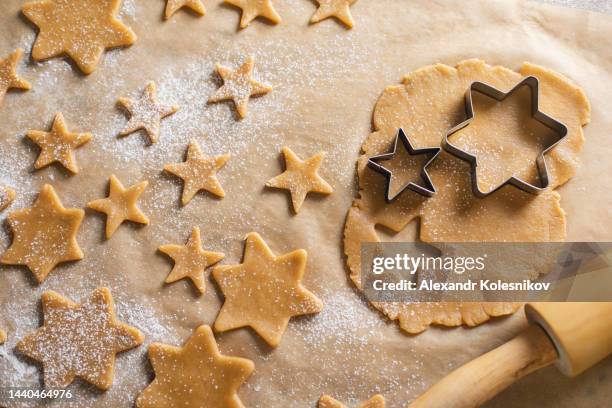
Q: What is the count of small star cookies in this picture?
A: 11